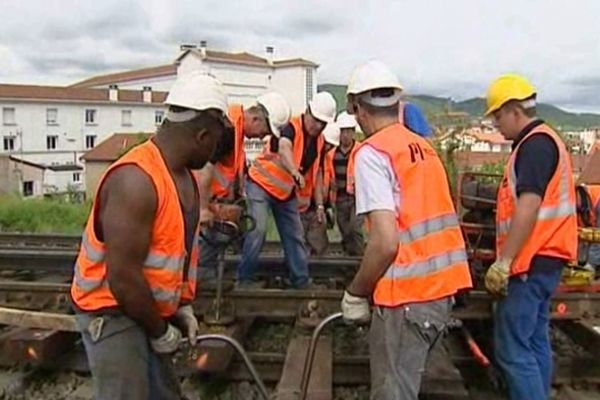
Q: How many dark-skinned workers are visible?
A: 1